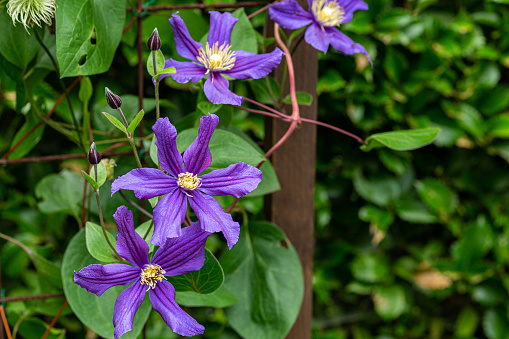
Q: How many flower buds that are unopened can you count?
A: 3